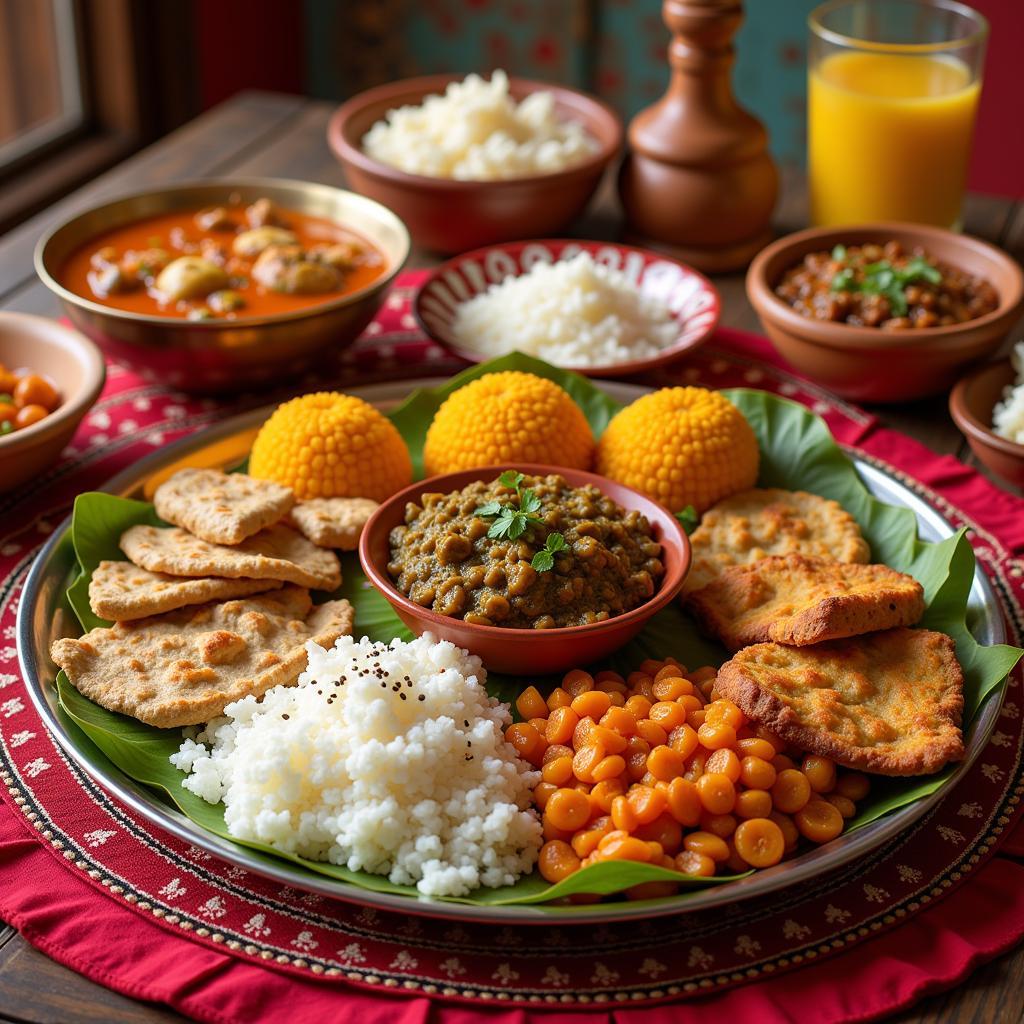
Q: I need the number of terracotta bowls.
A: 5